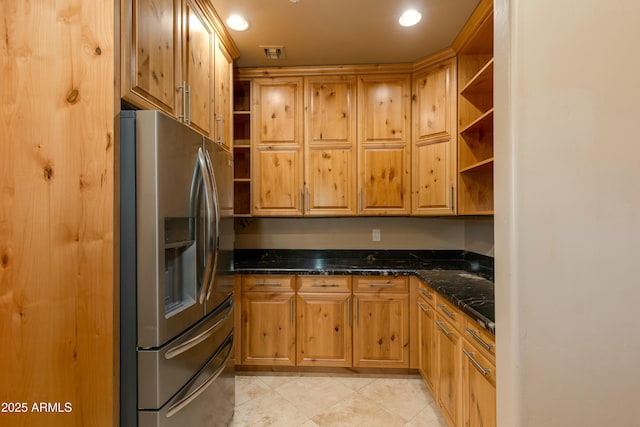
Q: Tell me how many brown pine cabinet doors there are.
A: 13